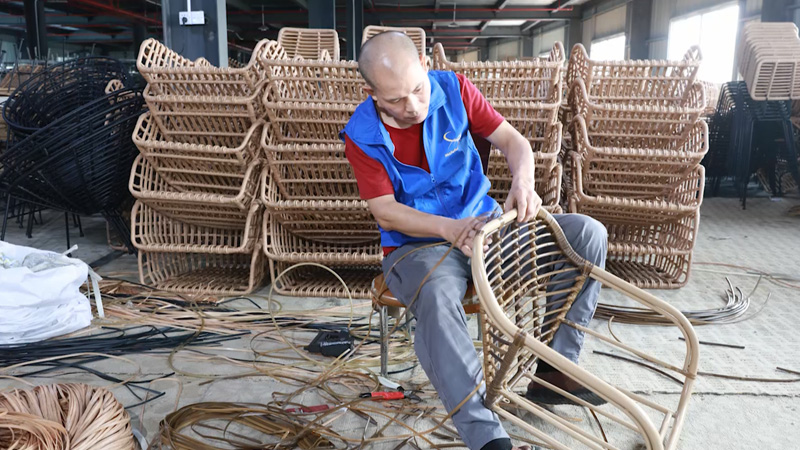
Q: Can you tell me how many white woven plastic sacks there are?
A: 1